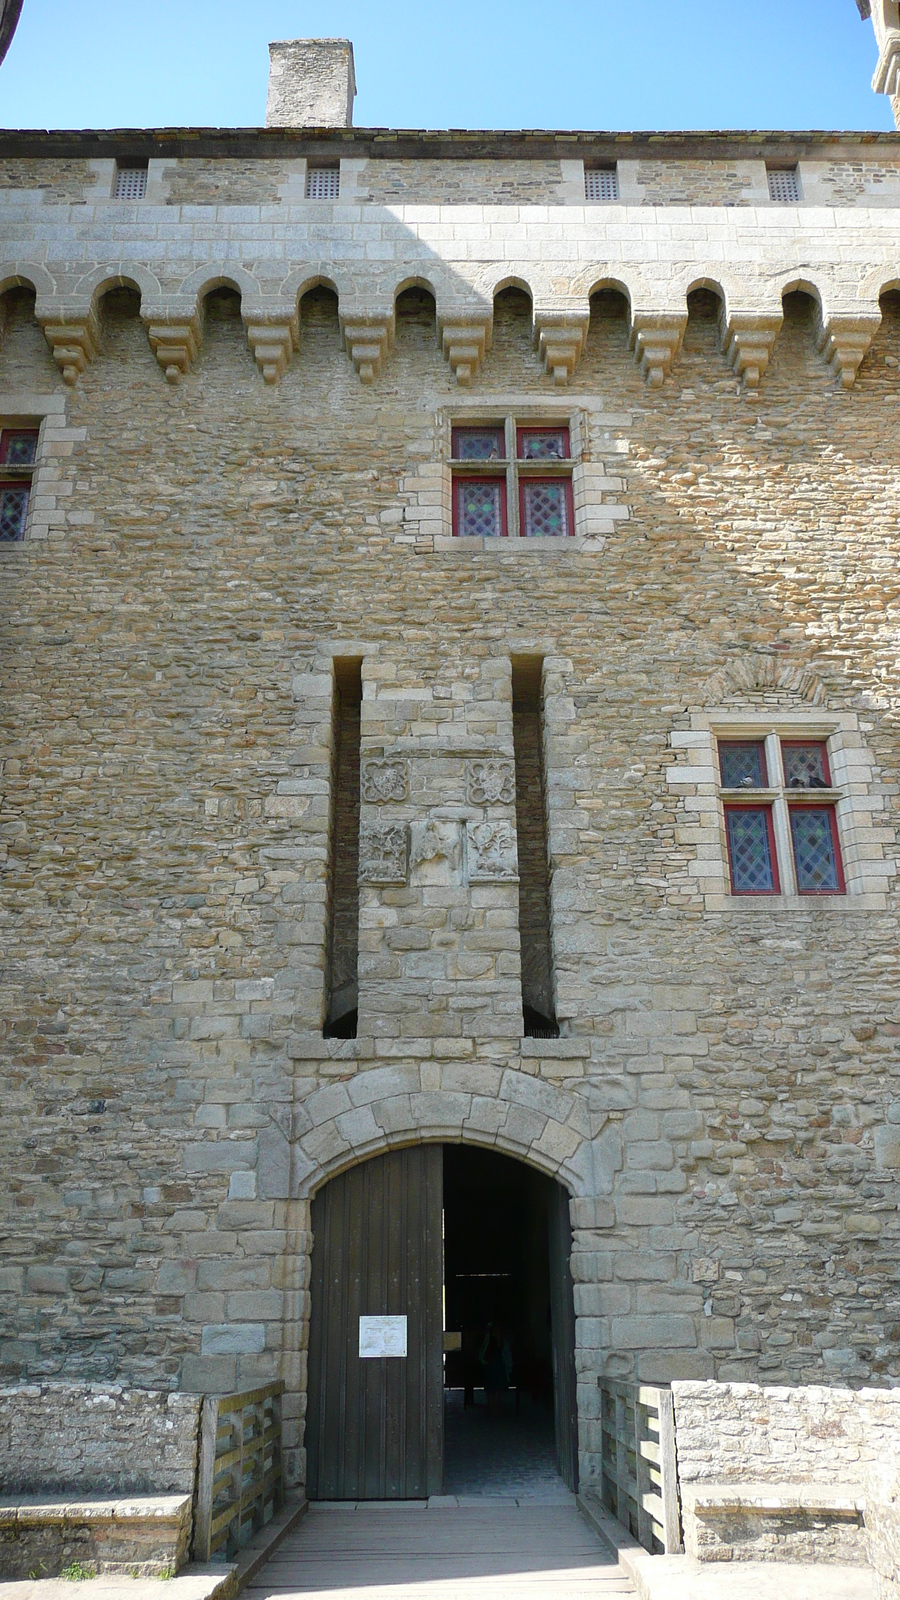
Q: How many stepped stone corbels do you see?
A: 9